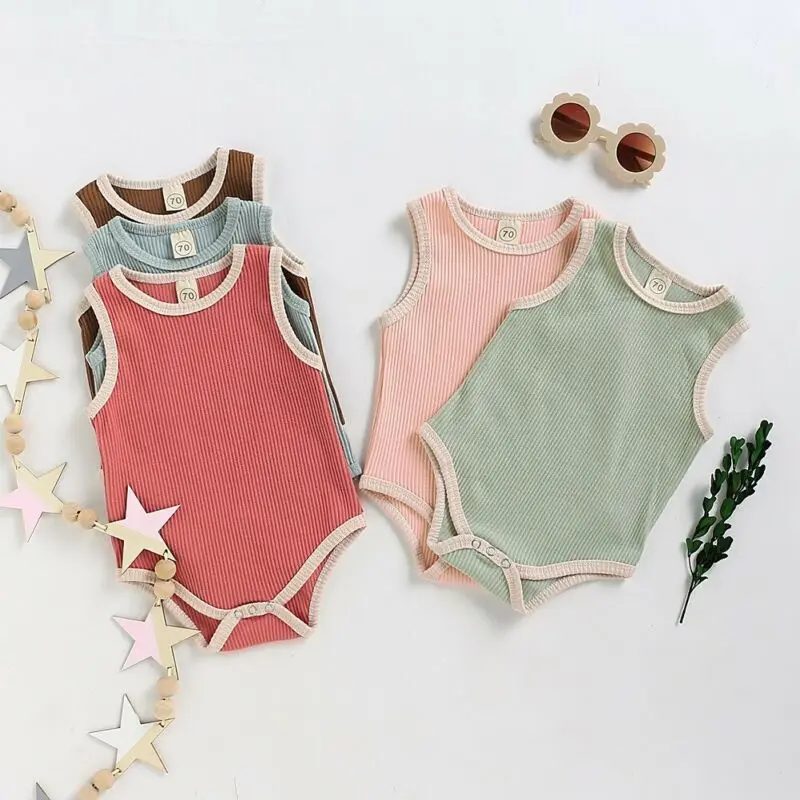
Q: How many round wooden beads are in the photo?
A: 14